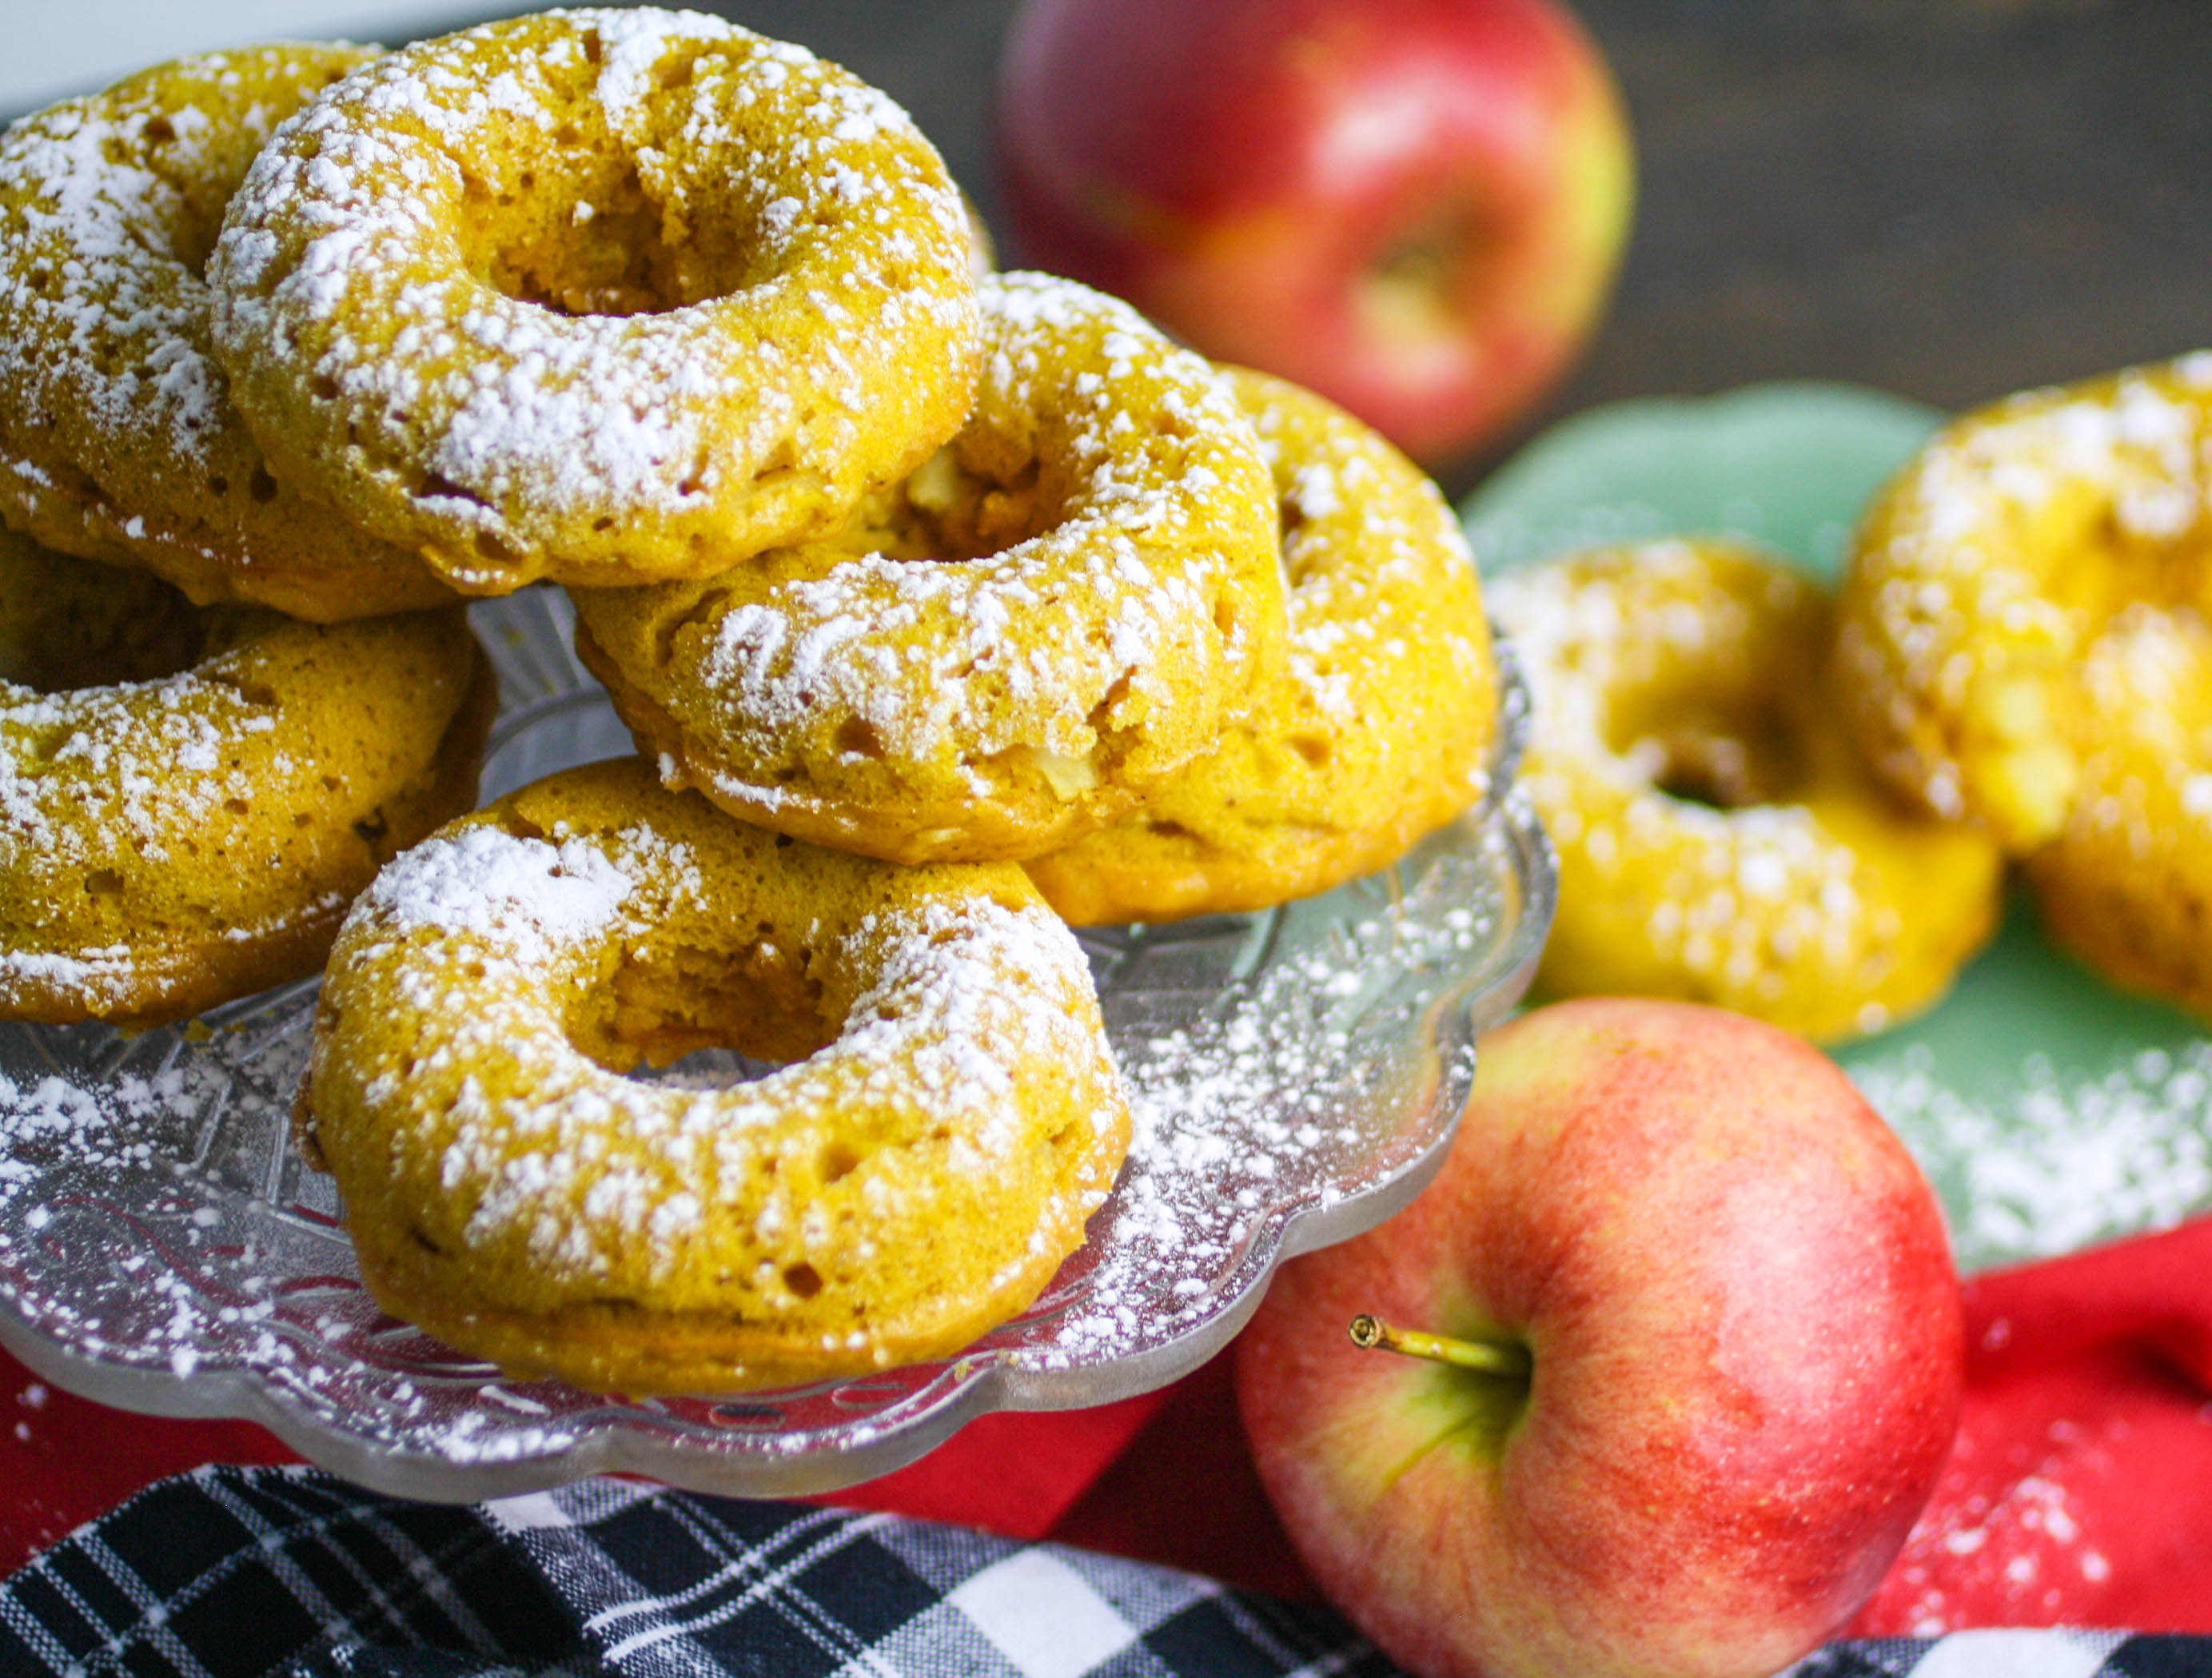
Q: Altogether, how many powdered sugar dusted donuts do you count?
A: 9